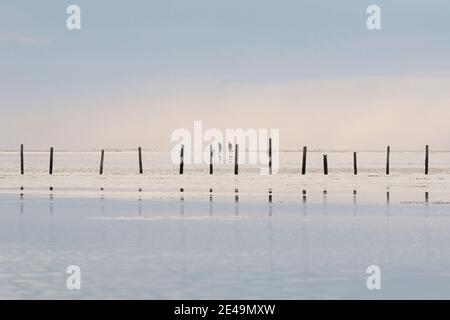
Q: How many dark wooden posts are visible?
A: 13